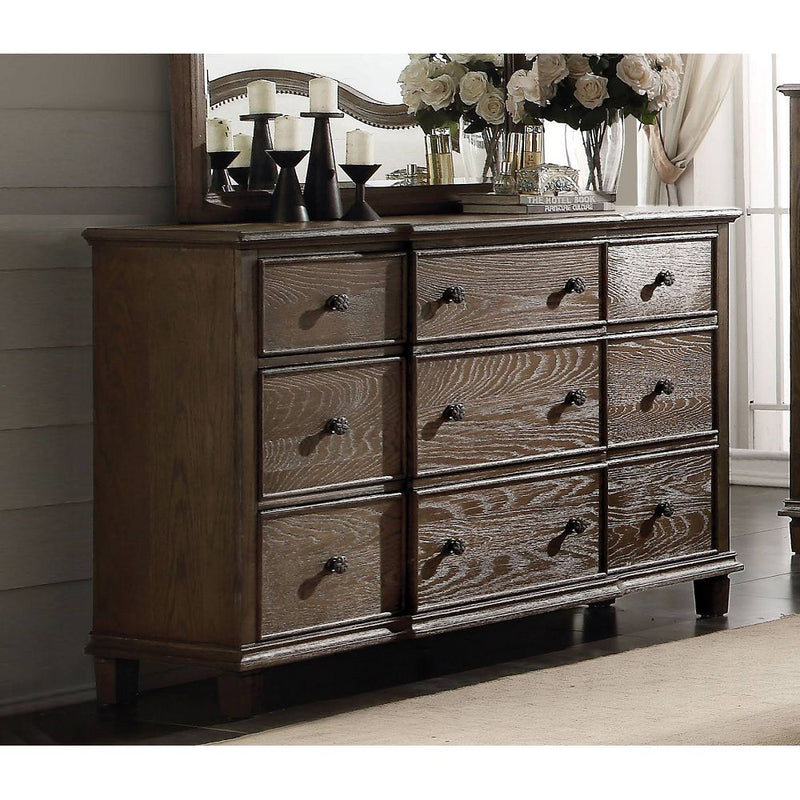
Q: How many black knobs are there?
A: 12